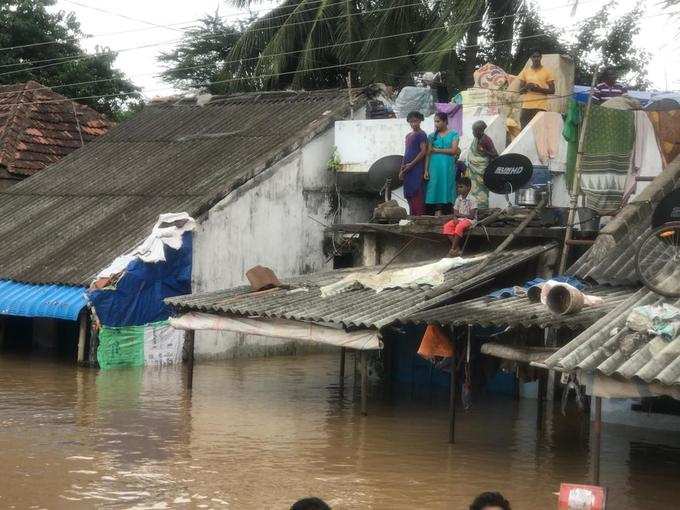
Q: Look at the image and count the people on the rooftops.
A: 6